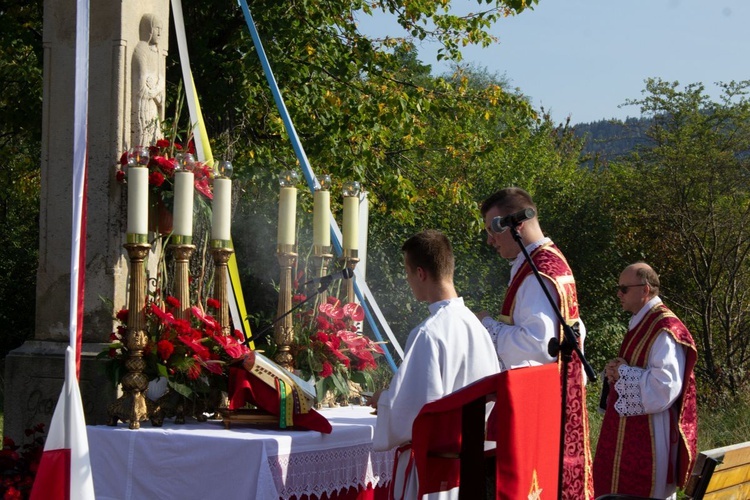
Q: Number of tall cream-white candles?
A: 6